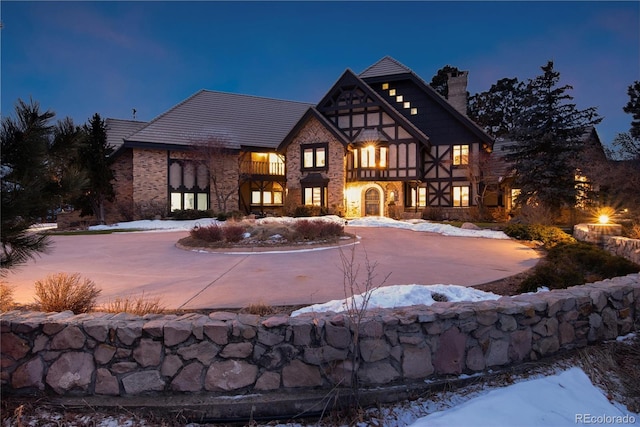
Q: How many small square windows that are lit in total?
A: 5